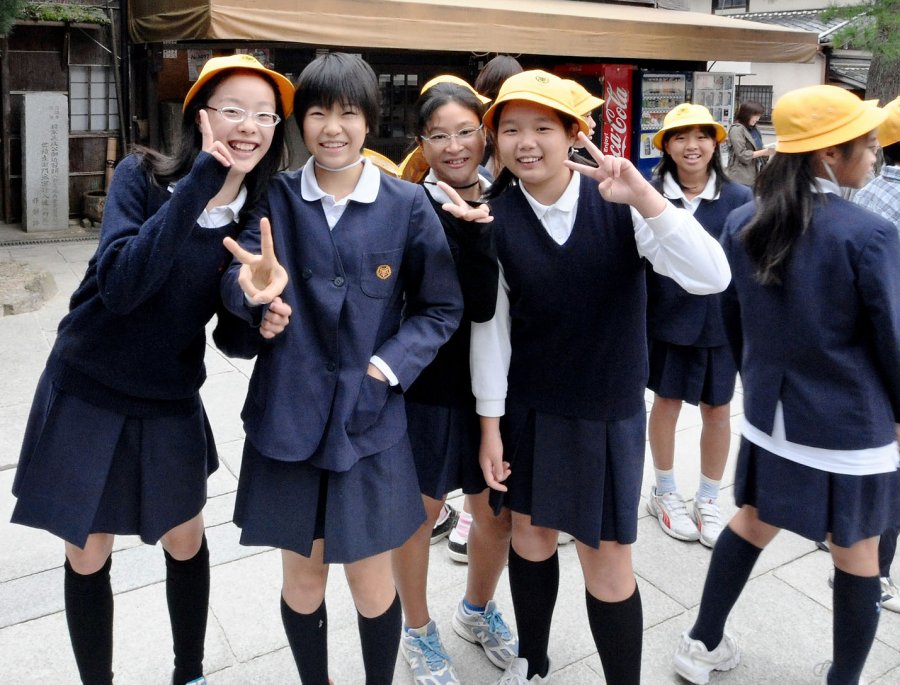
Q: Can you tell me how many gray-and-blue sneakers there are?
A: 2